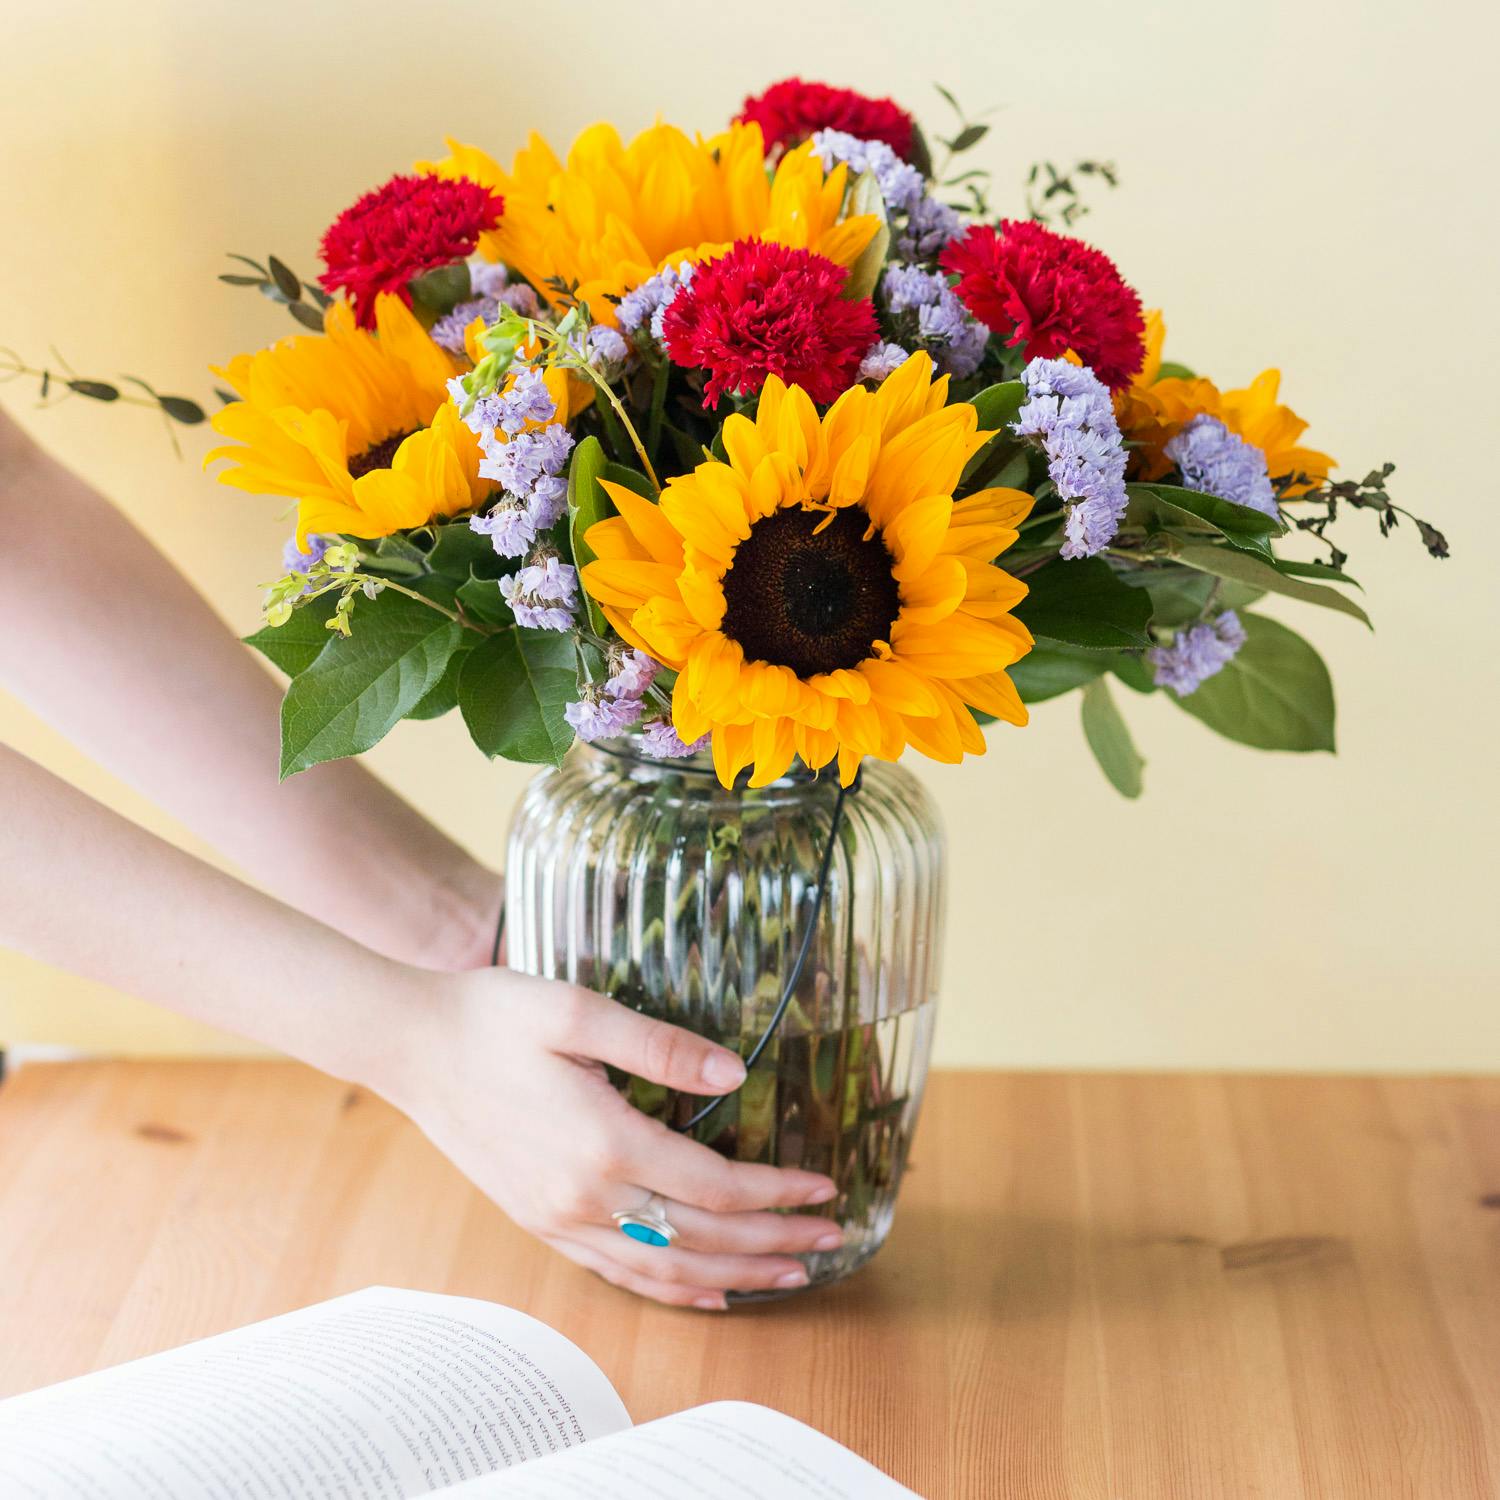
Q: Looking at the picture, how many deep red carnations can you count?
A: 4